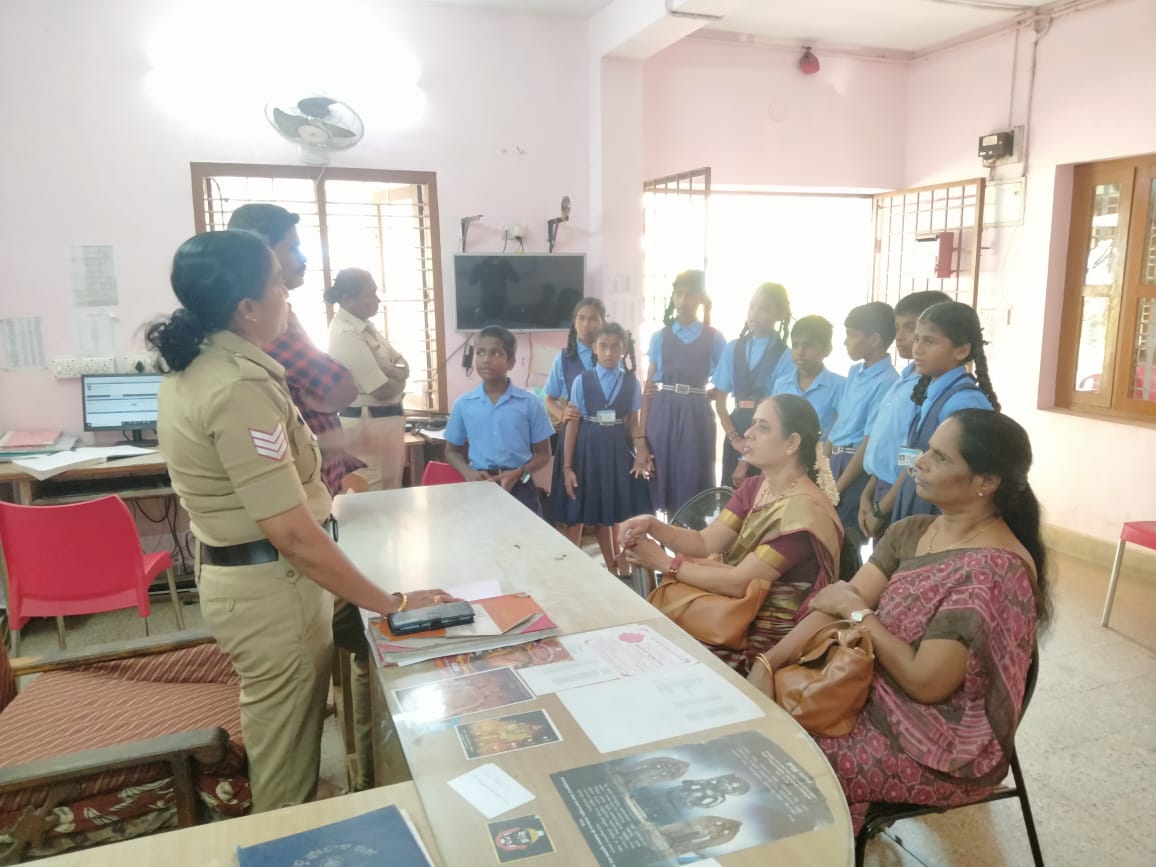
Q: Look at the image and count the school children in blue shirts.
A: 9